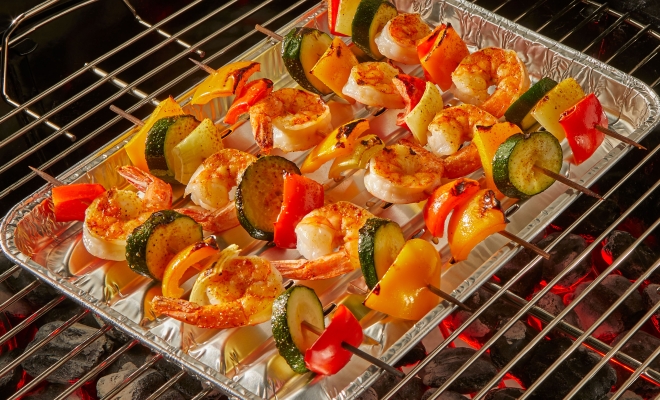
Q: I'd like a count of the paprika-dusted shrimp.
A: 10